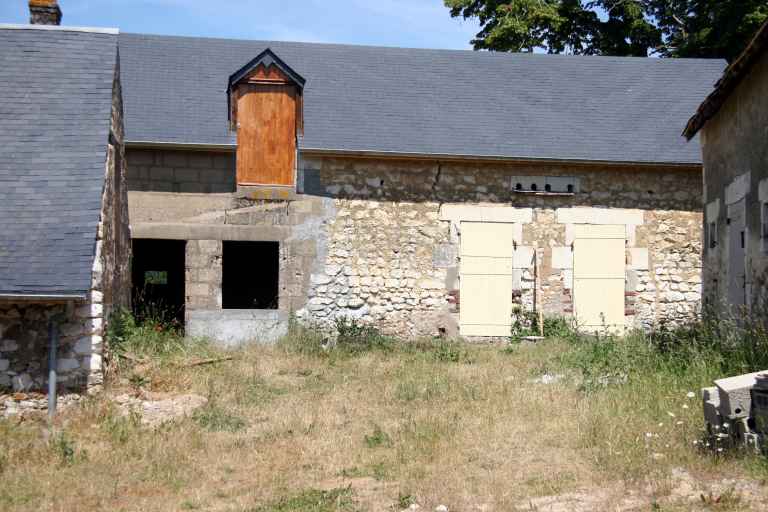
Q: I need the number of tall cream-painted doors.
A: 2